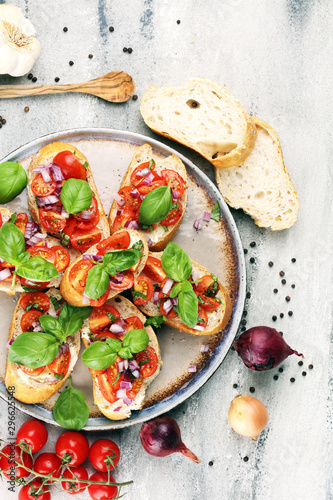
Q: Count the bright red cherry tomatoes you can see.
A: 8